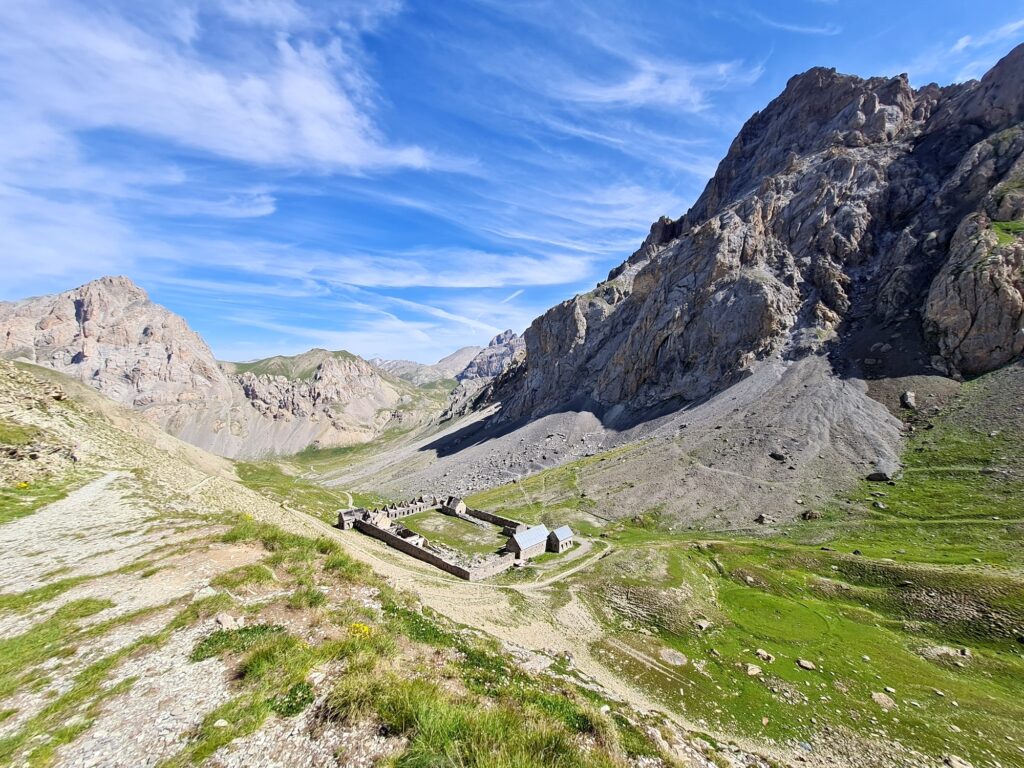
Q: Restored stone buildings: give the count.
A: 2